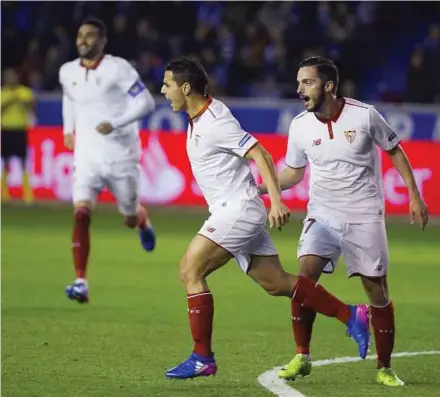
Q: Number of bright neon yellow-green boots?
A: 2